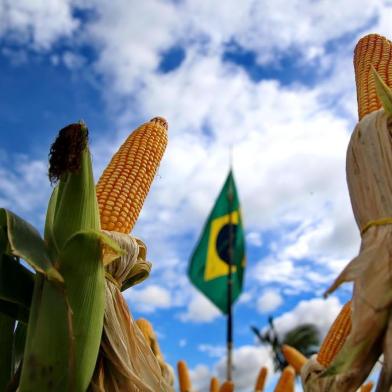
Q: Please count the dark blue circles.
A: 1